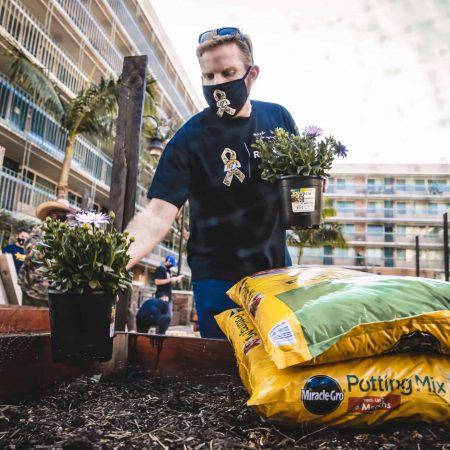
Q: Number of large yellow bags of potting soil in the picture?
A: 2